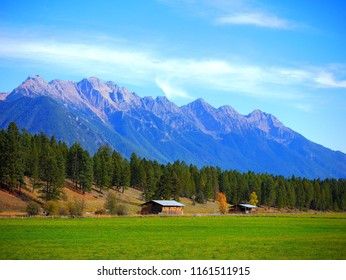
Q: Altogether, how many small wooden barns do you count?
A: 2